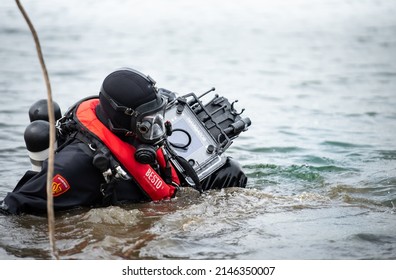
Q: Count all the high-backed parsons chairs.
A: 0